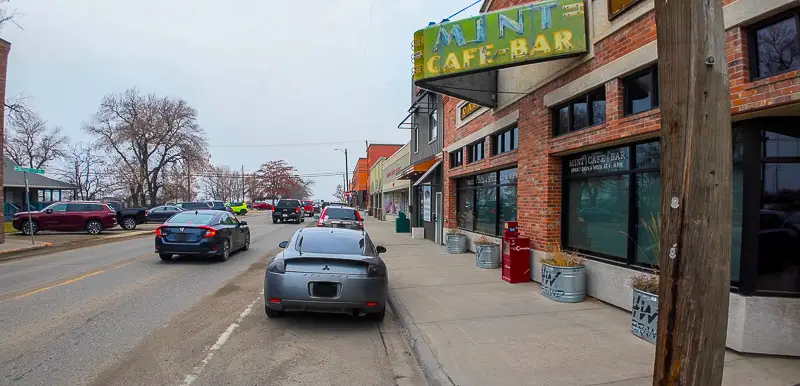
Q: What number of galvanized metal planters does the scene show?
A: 4